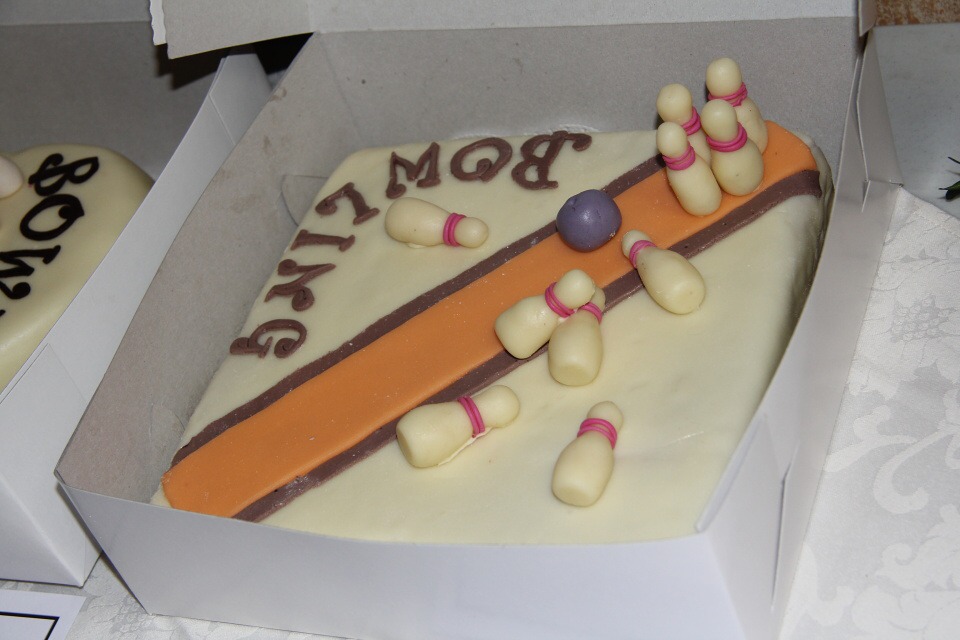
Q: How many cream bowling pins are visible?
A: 10